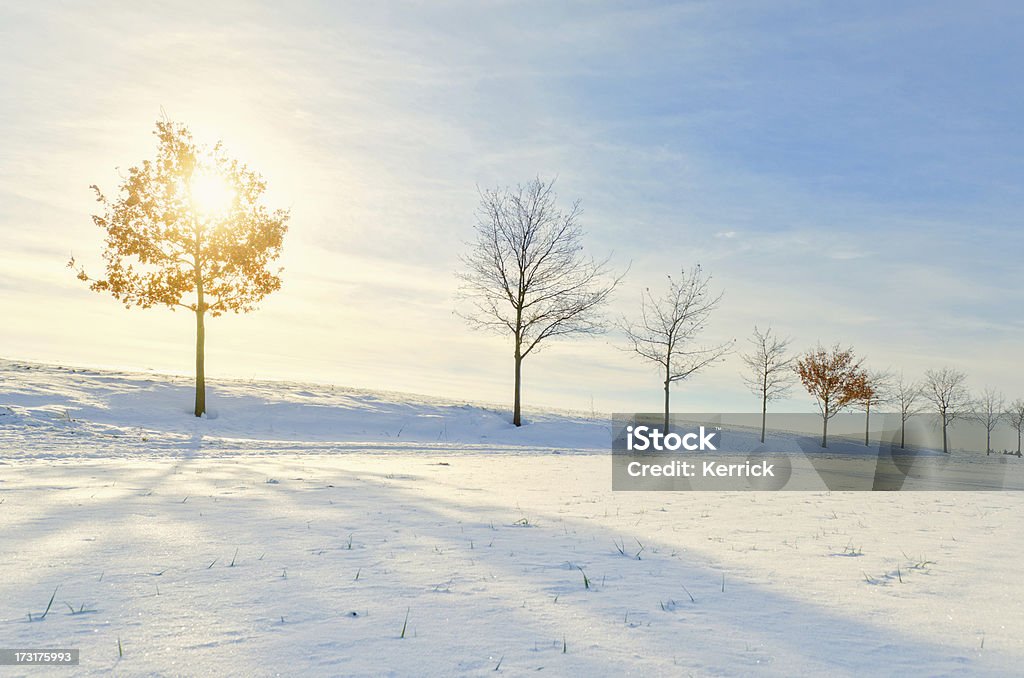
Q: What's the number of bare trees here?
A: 8